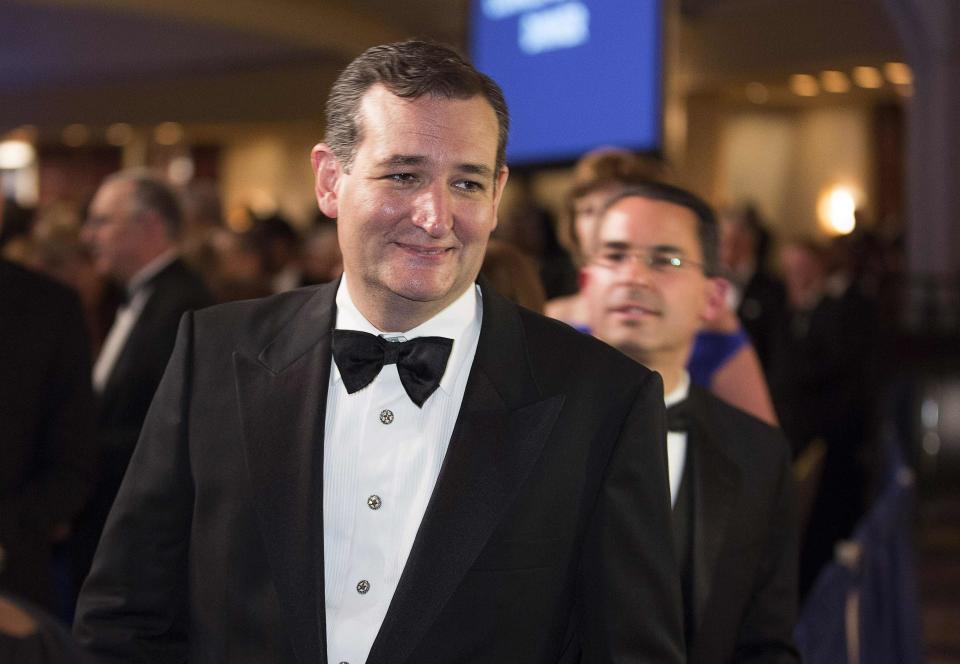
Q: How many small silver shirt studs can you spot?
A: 3